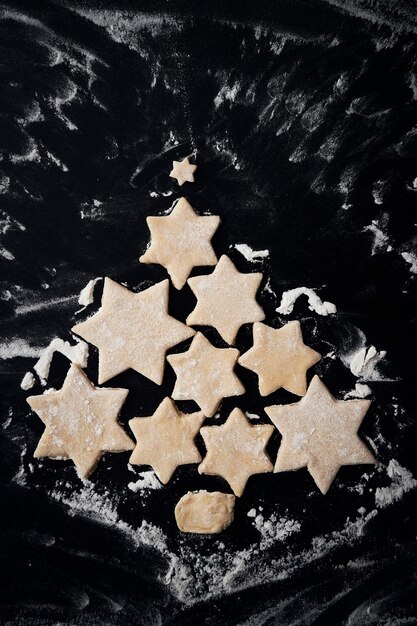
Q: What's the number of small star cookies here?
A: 1